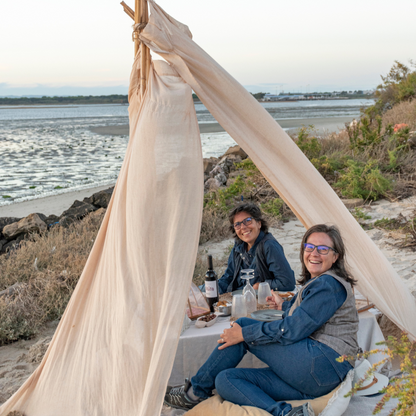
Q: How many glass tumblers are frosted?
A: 2